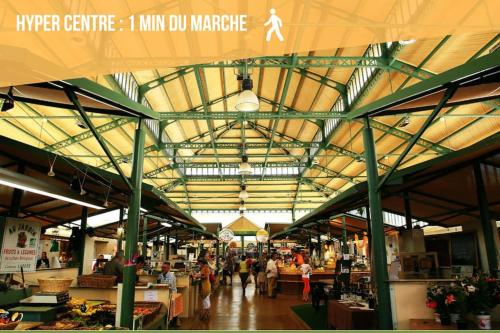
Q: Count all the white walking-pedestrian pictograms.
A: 1